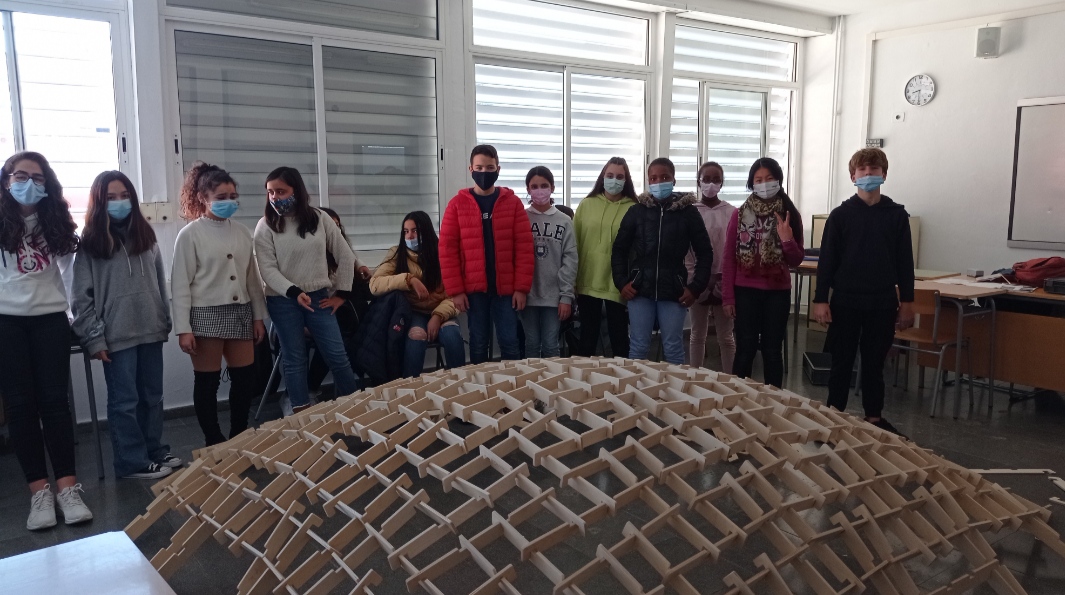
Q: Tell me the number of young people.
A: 13